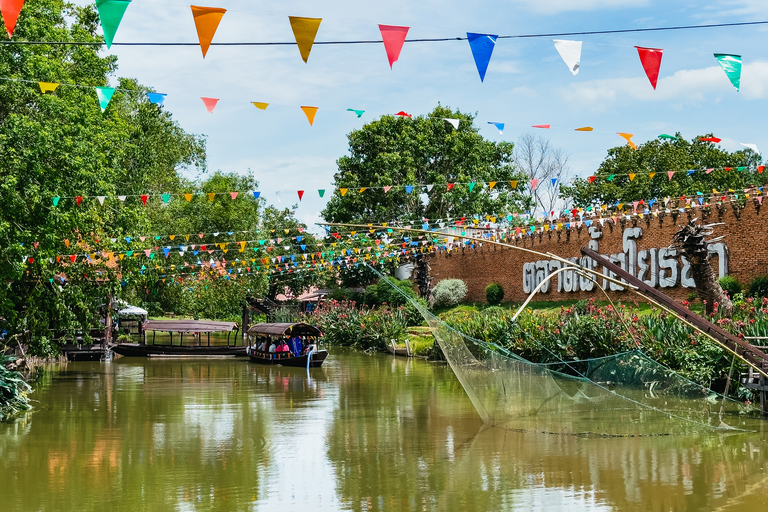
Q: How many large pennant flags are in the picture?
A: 9